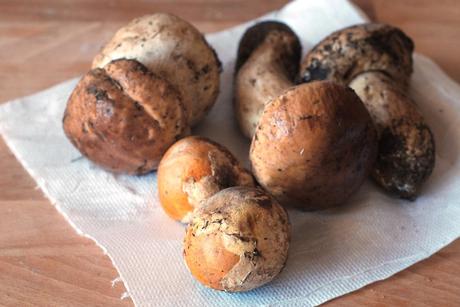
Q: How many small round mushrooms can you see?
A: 2